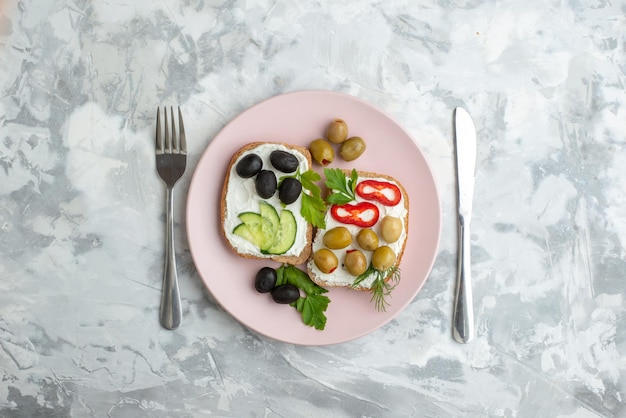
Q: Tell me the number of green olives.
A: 9